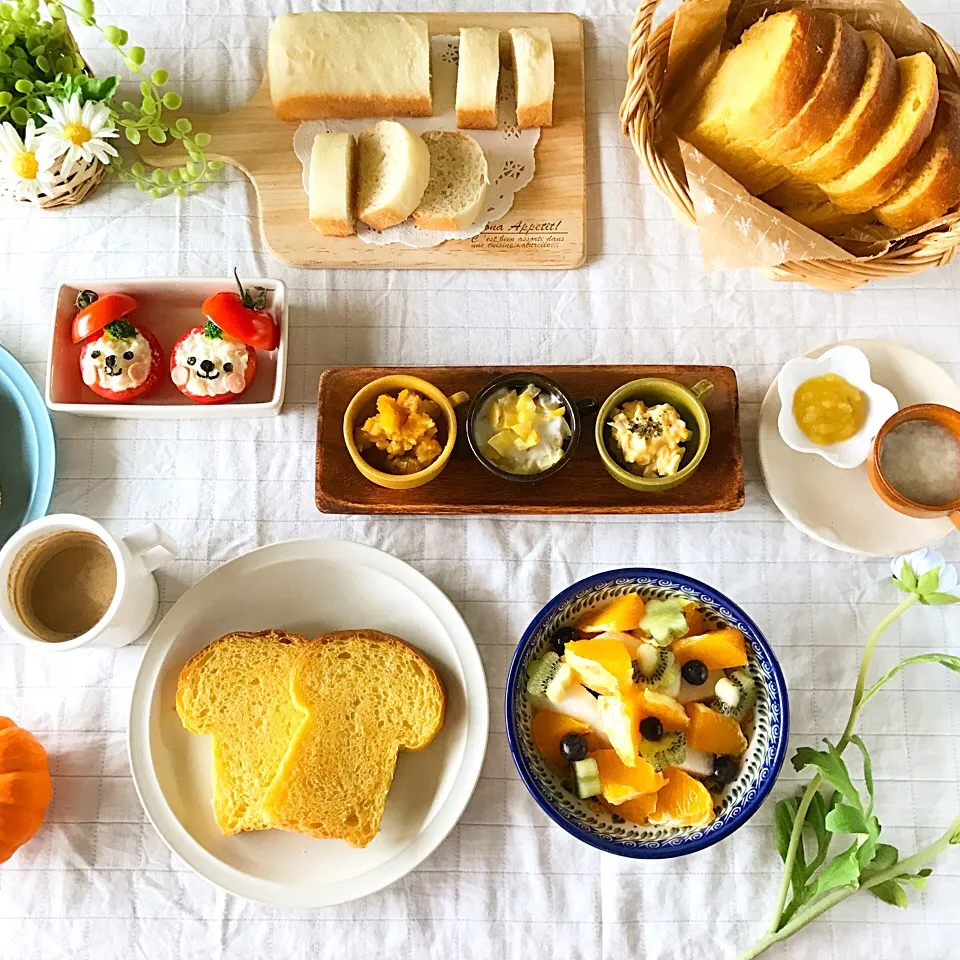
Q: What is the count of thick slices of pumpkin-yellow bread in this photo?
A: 7